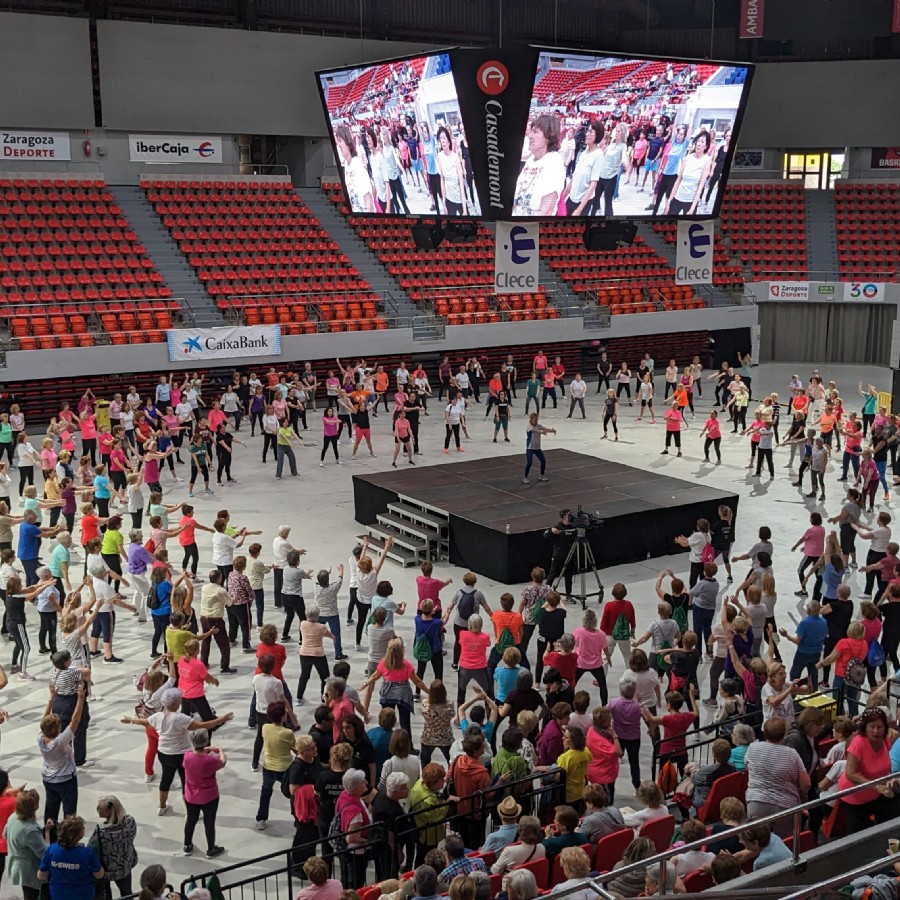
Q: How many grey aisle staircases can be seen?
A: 5